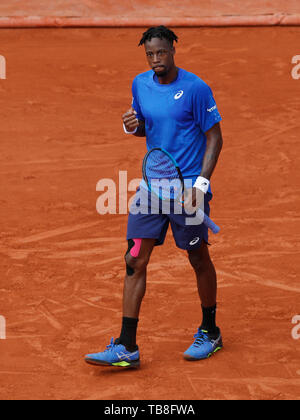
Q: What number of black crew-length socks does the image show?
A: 2